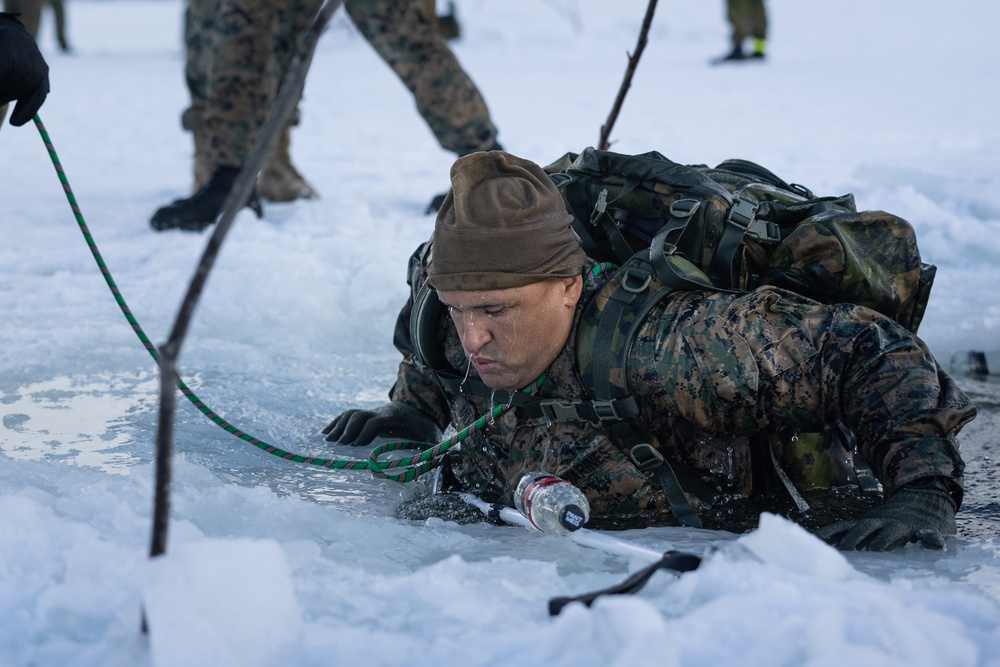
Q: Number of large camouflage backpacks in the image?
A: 1